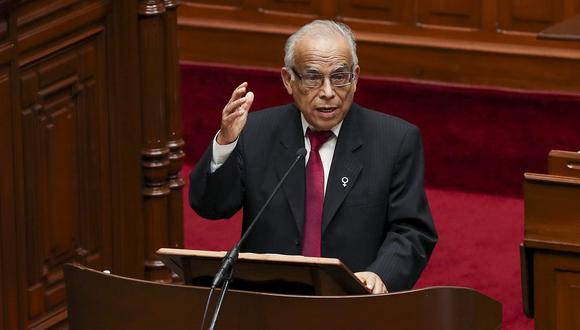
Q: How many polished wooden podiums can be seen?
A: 1